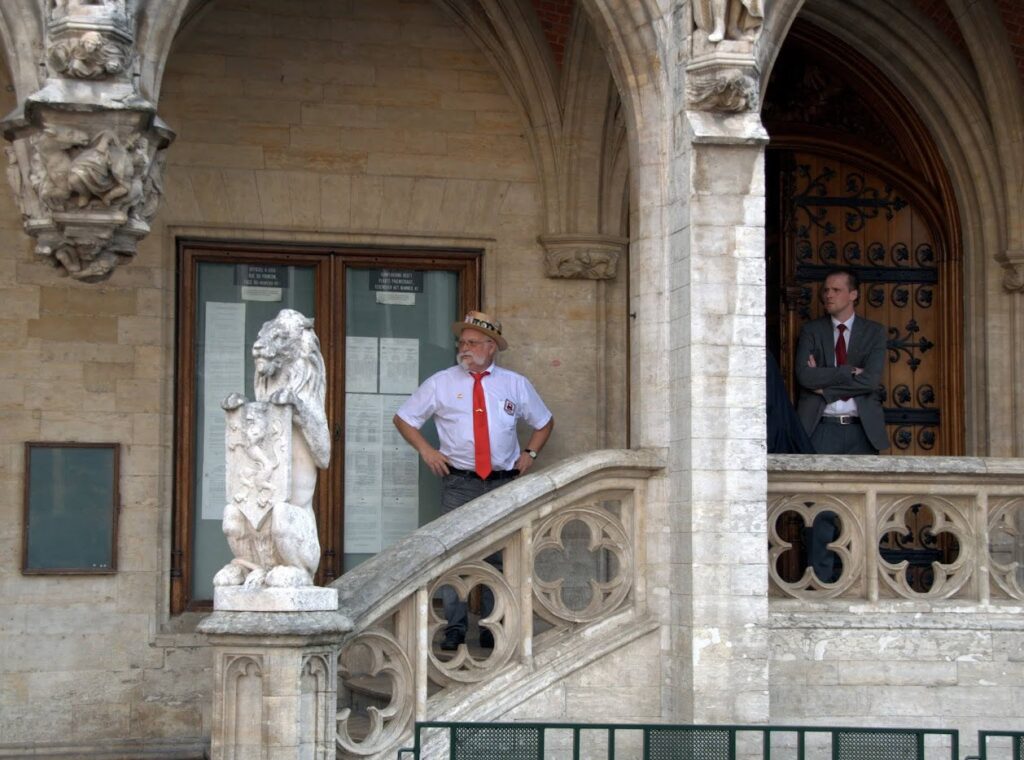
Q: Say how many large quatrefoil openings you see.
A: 6